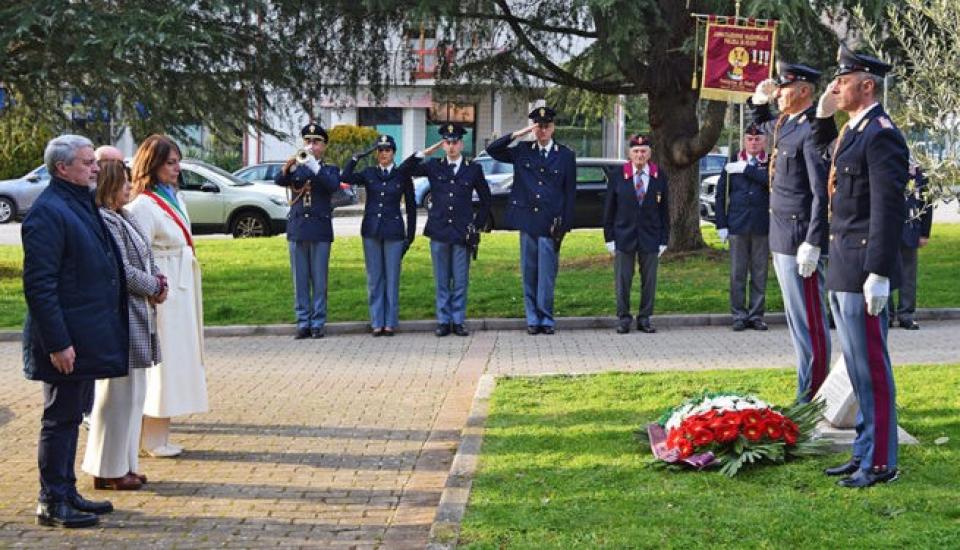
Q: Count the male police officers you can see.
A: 5